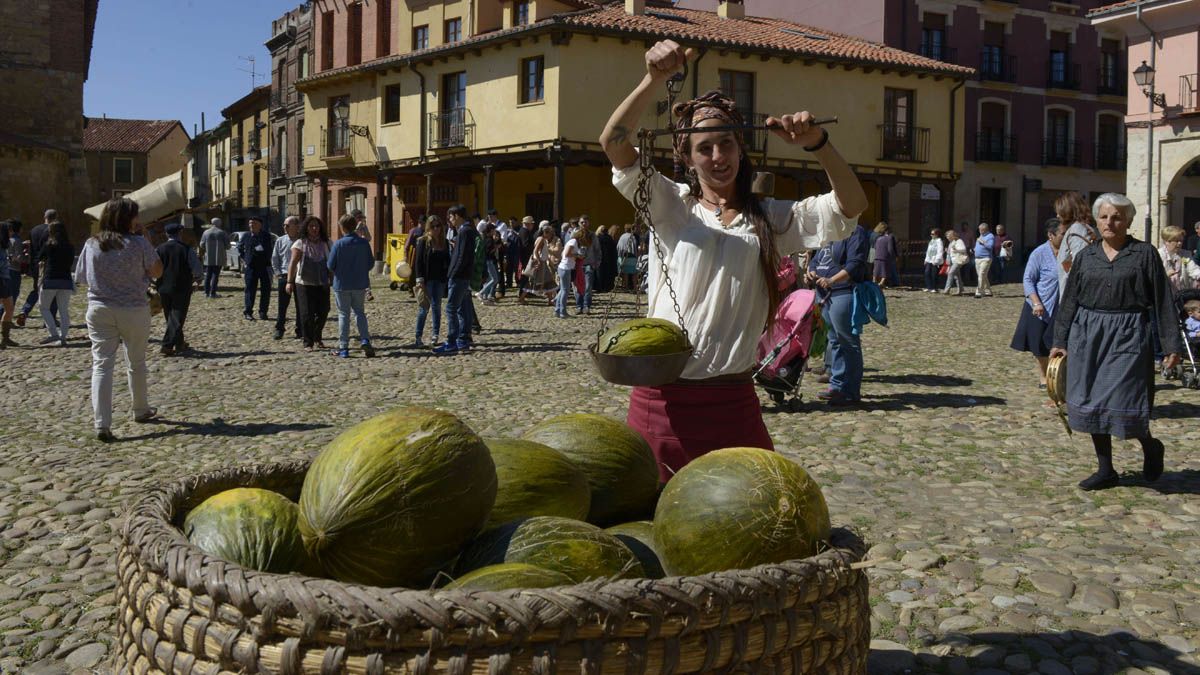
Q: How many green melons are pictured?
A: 9